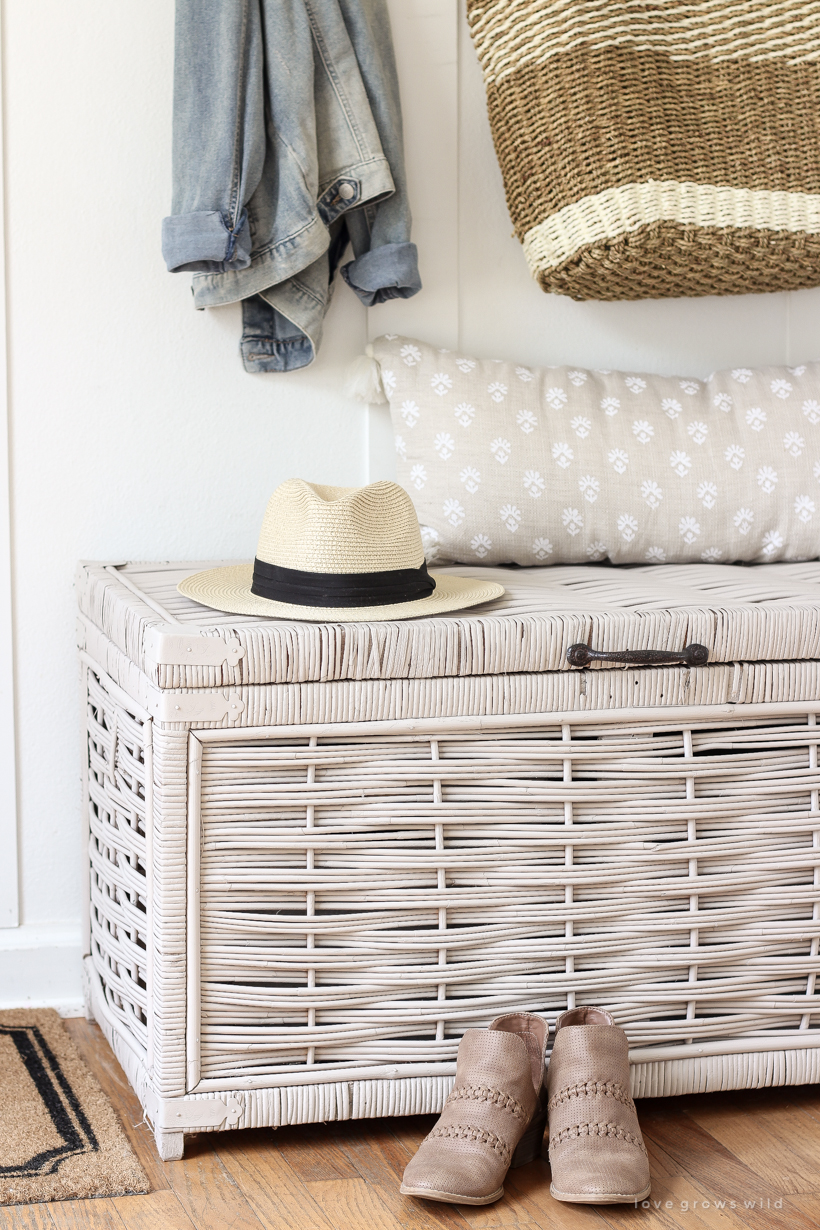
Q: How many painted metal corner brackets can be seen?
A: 3